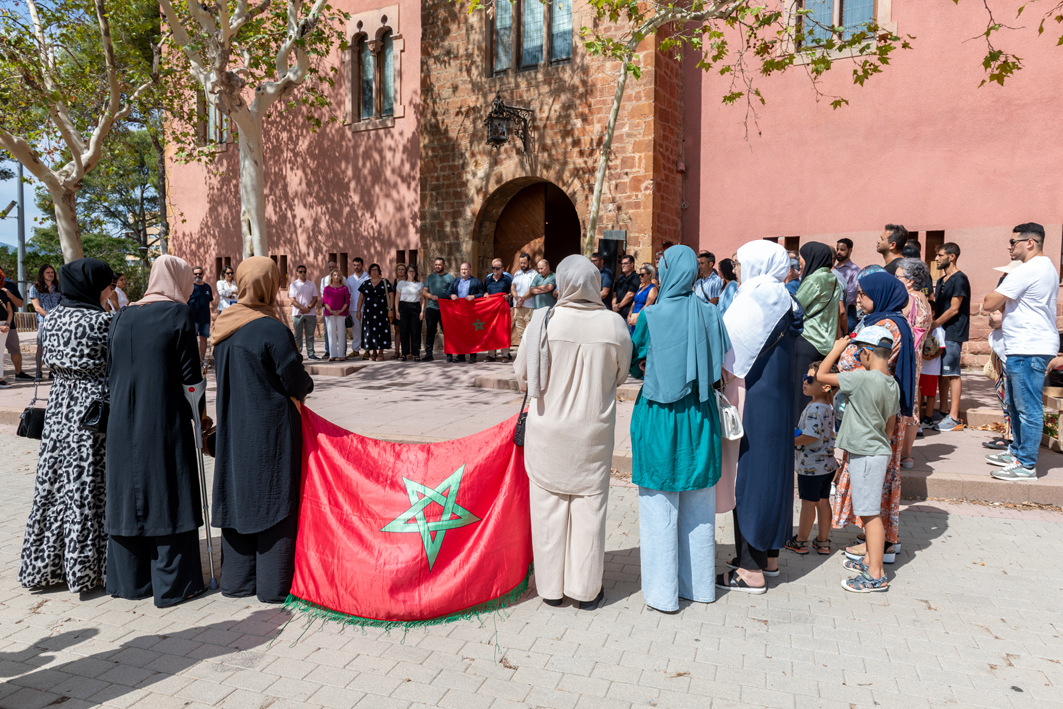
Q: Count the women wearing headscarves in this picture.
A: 8